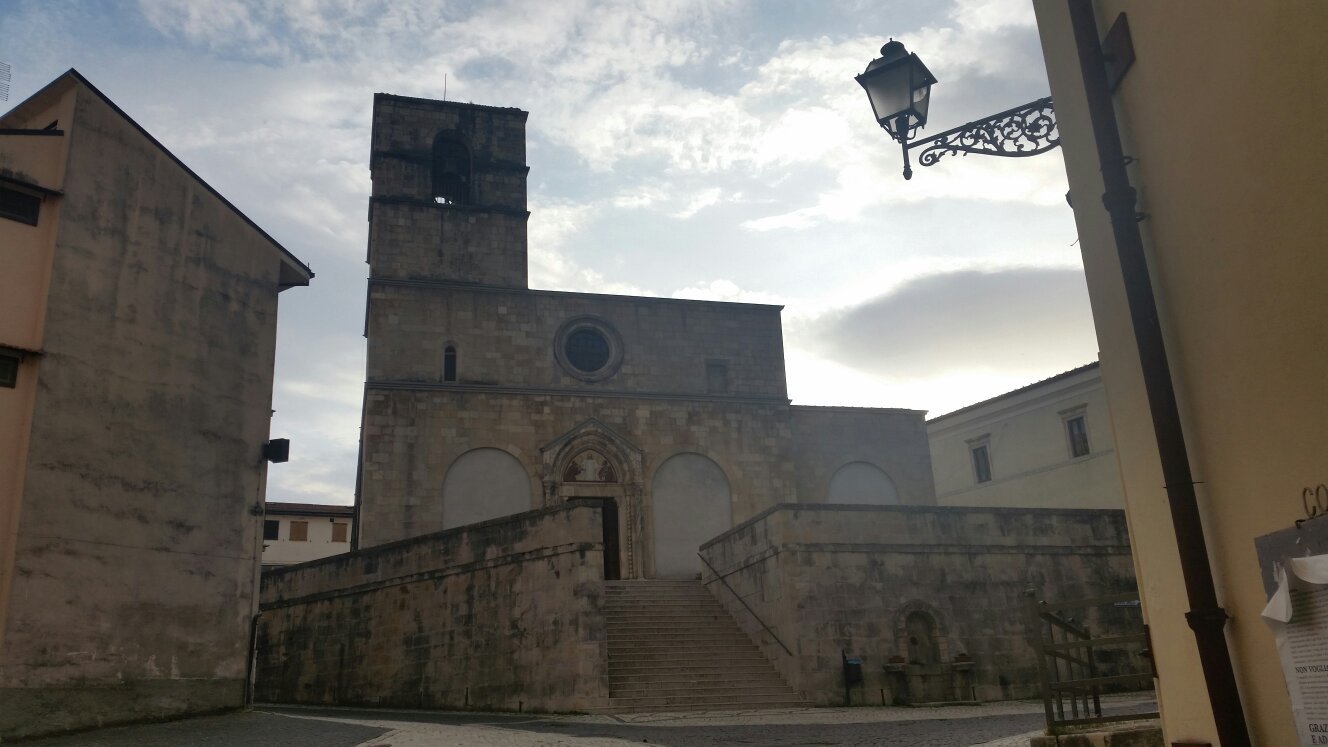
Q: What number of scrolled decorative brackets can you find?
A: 1